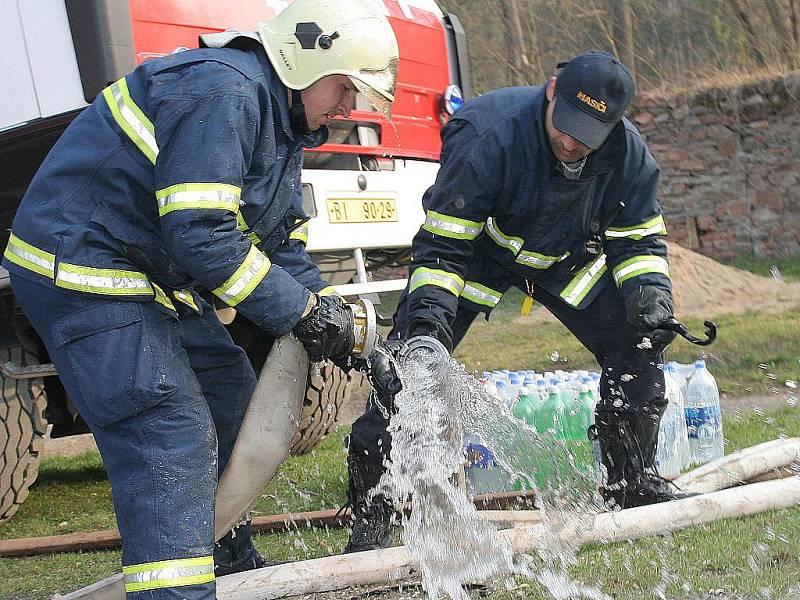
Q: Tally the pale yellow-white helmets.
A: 1